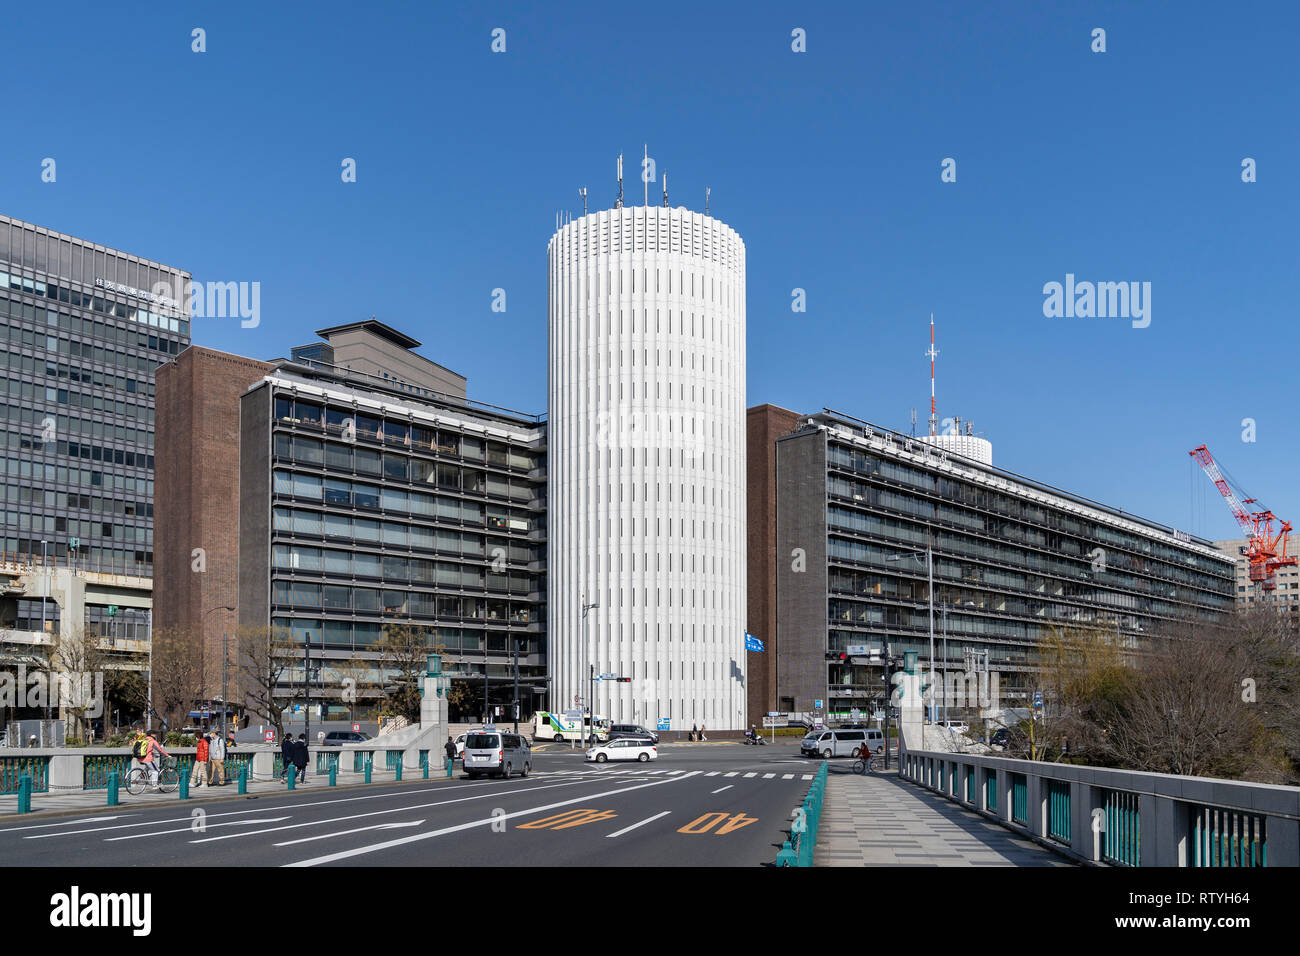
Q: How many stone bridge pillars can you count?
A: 2